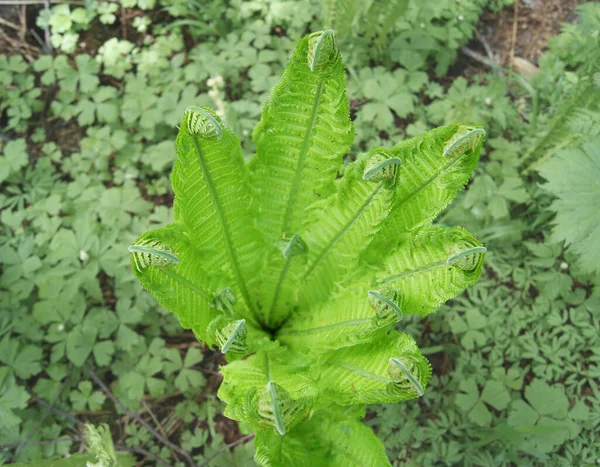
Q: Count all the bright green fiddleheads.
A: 12